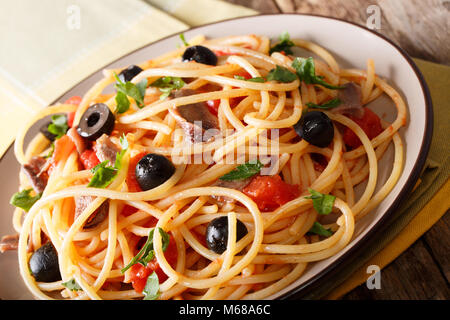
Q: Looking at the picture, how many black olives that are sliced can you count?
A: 1